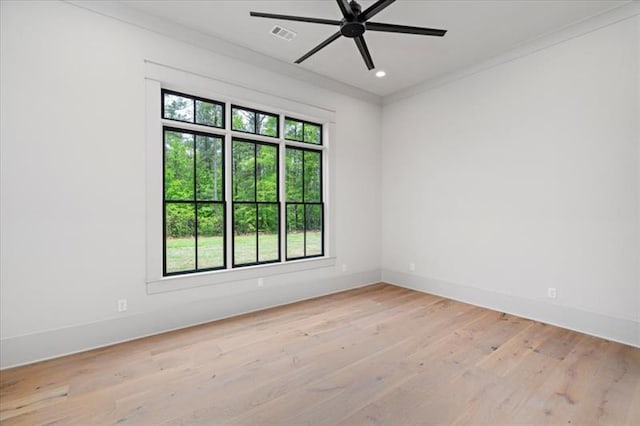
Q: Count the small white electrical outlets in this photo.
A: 5